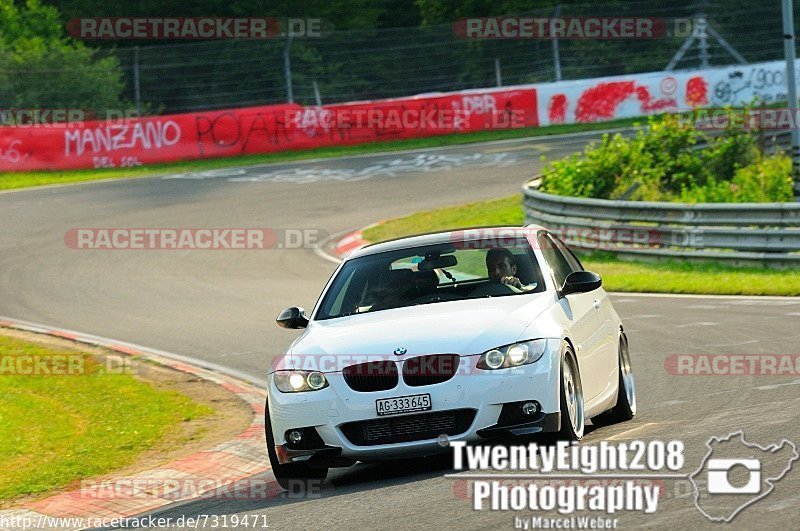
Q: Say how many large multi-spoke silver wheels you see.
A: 2